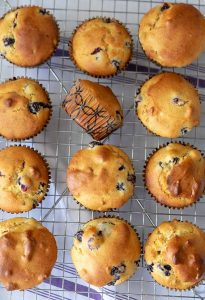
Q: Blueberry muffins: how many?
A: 12